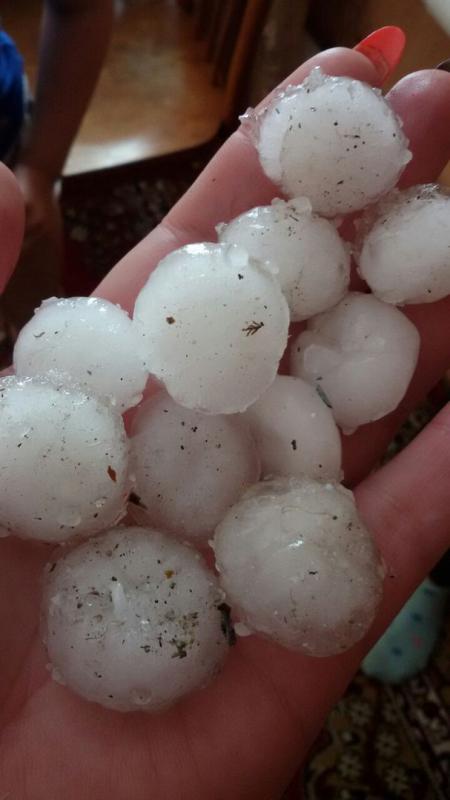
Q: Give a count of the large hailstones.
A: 11